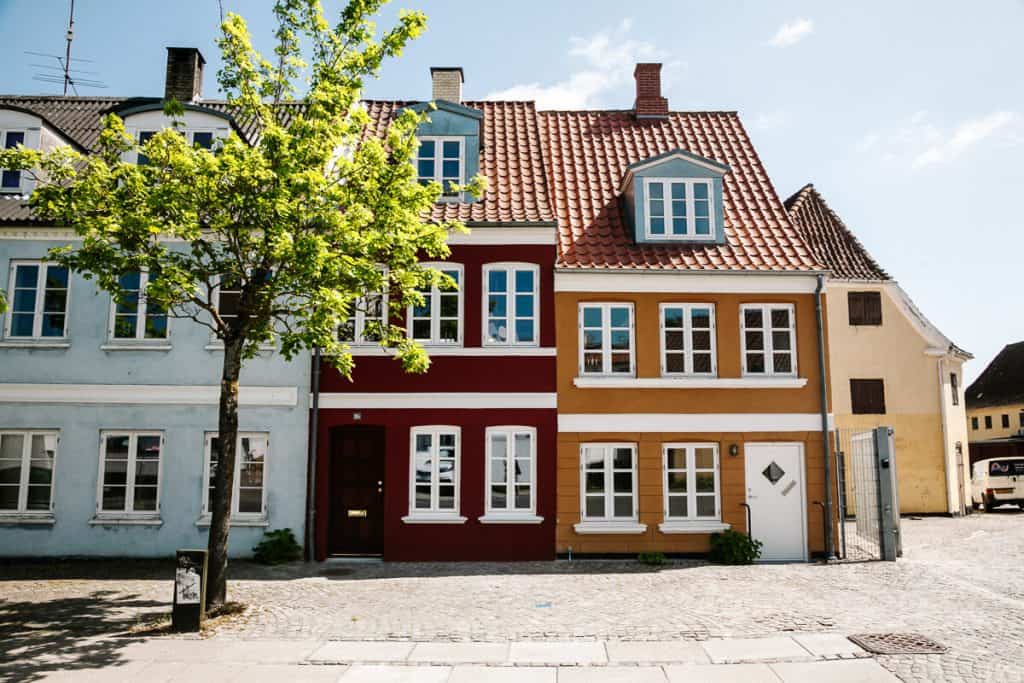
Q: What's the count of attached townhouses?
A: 3